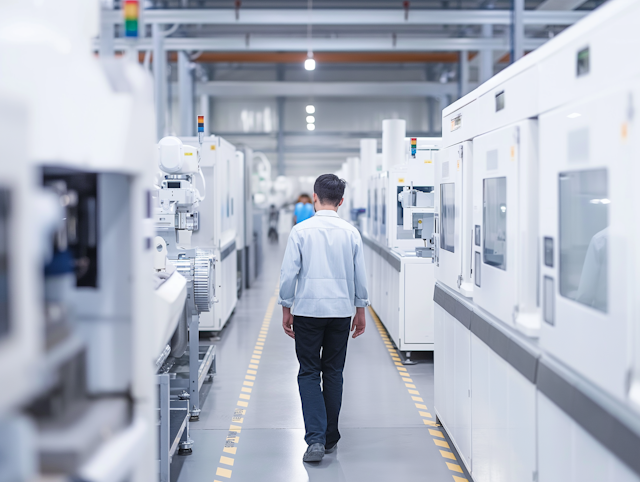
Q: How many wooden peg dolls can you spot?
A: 0